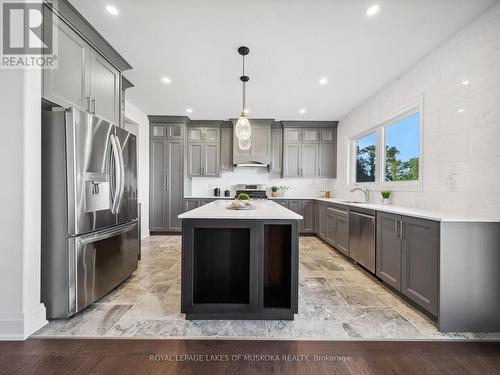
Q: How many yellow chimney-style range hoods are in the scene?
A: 0